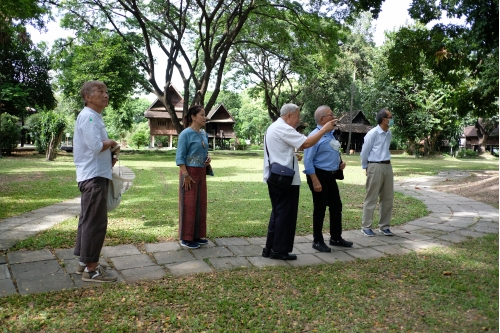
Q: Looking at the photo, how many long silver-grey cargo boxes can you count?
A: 0